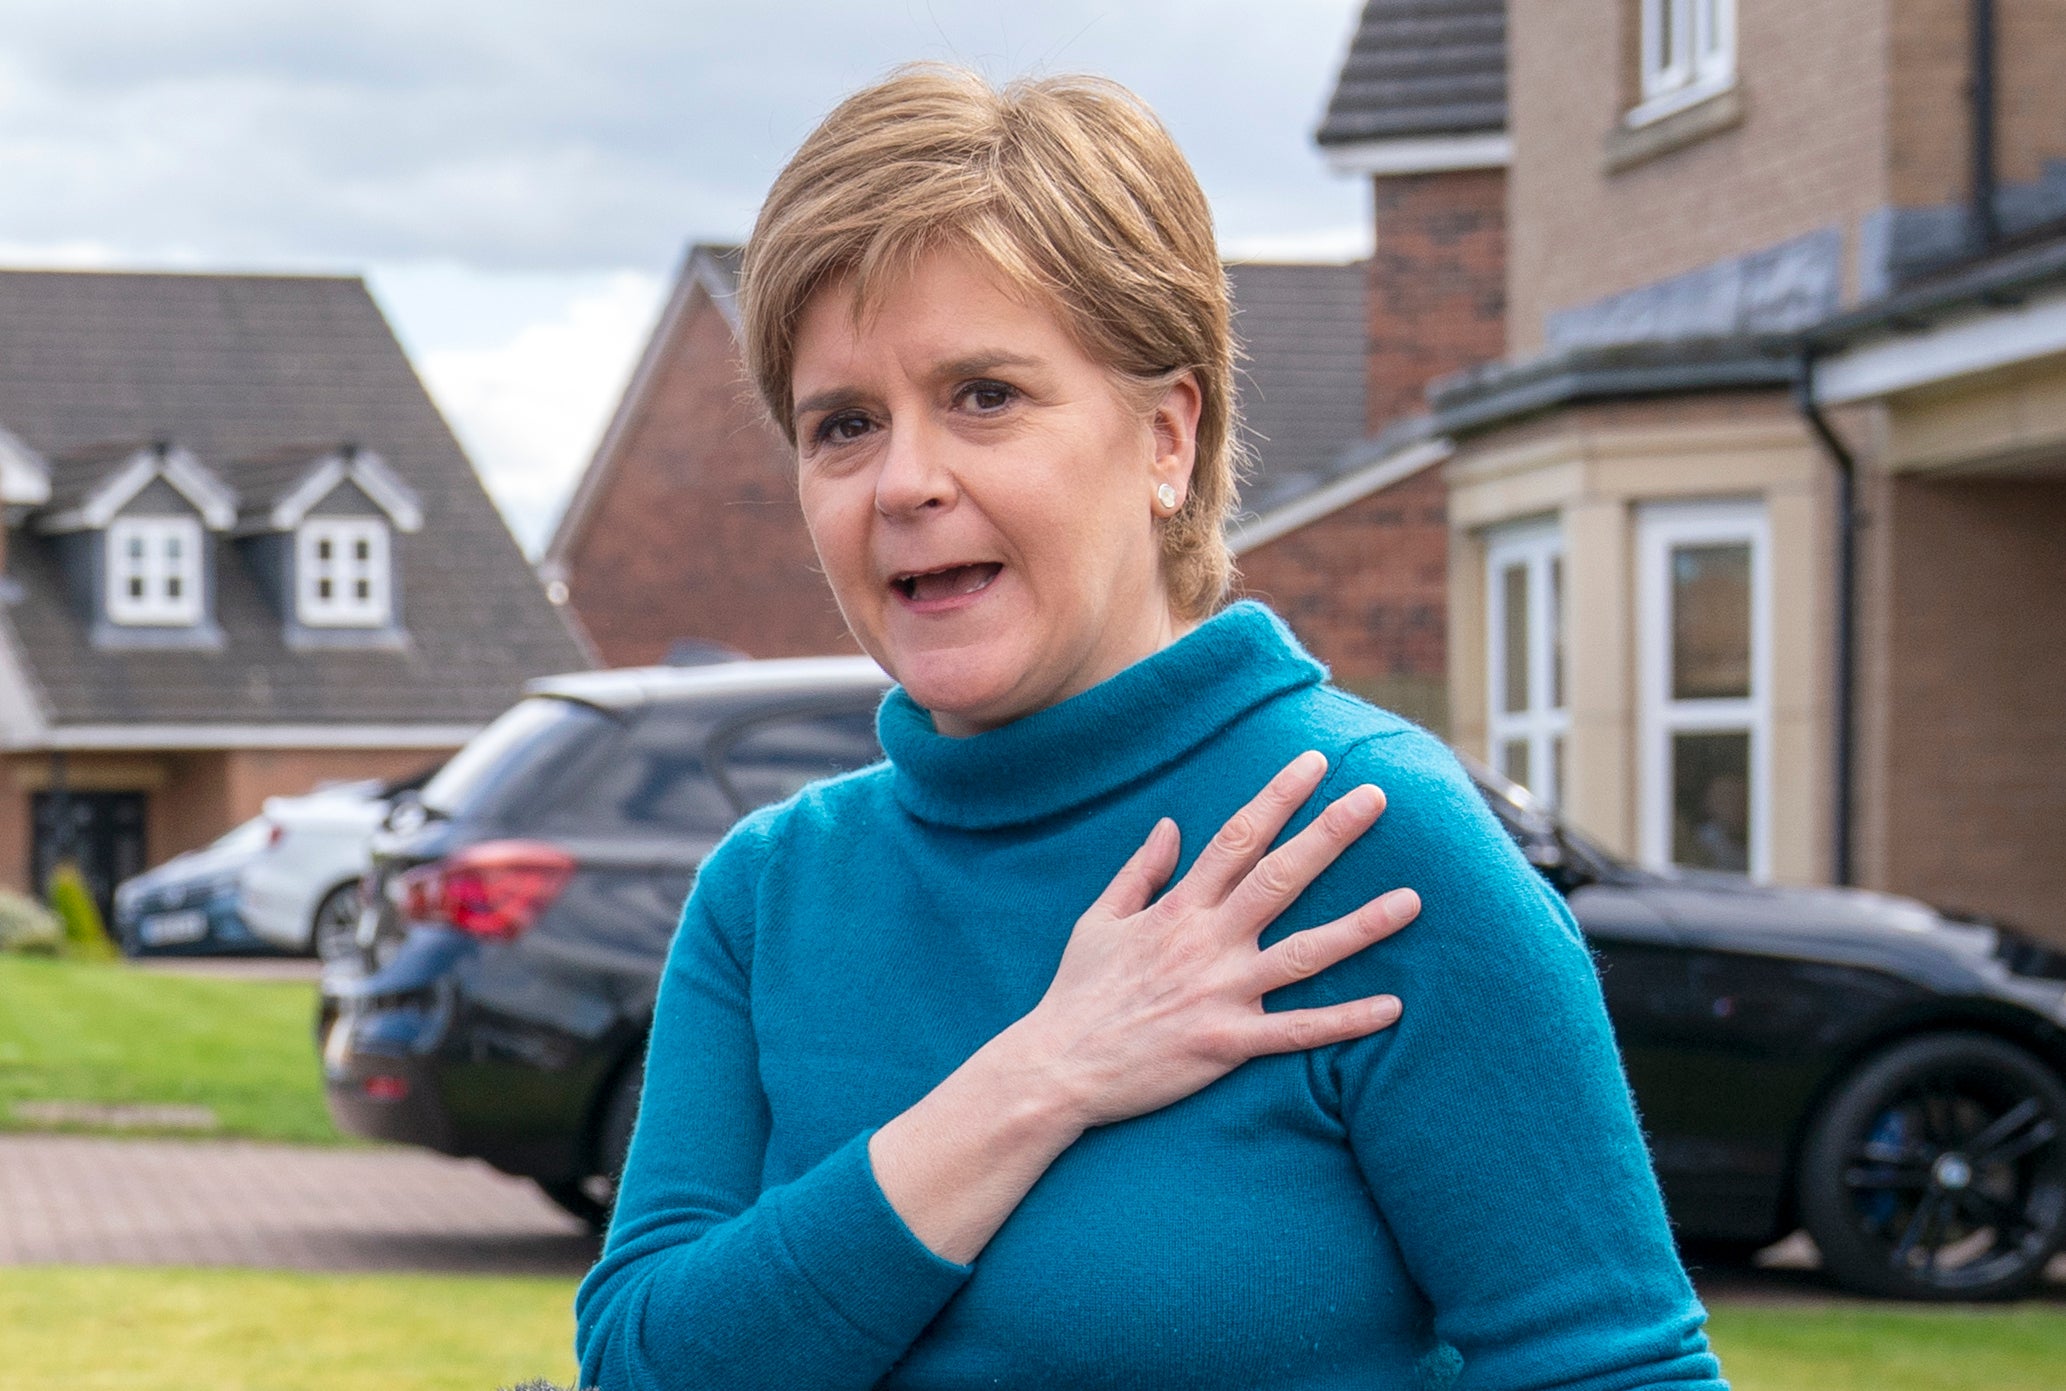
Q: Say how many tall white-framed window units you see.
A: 2